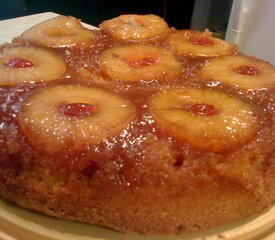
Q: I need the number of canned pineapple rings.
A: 8